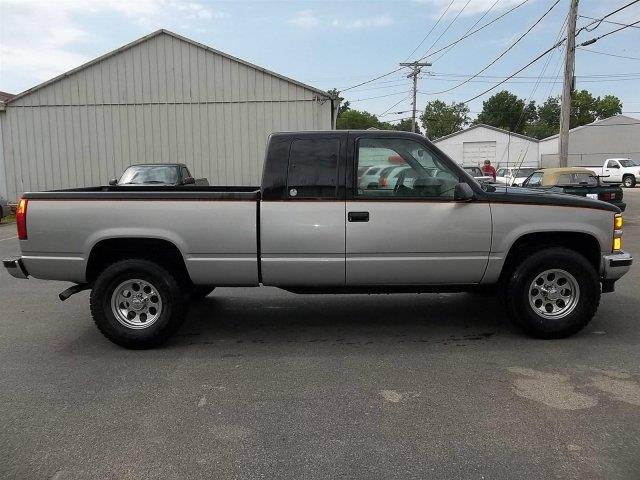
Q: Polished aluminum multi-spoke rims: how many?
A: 2